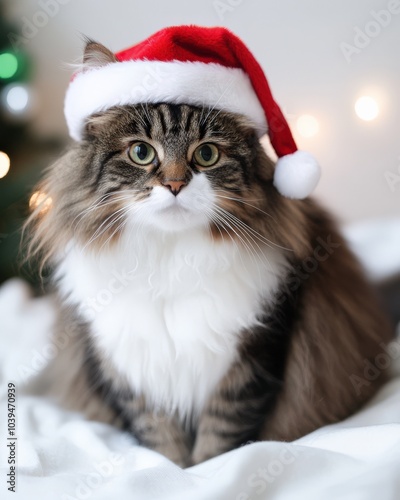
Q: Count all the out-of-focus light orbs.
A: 6